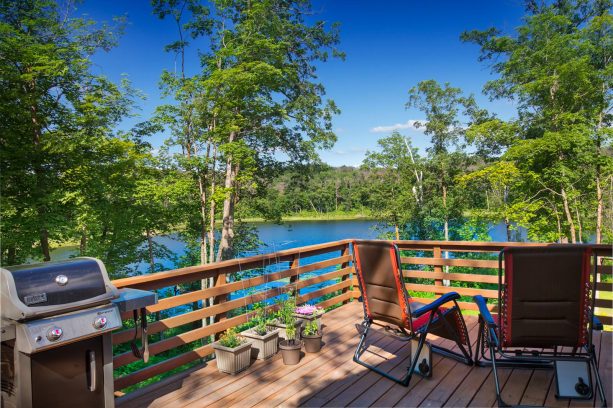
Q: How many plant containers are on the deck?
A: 6